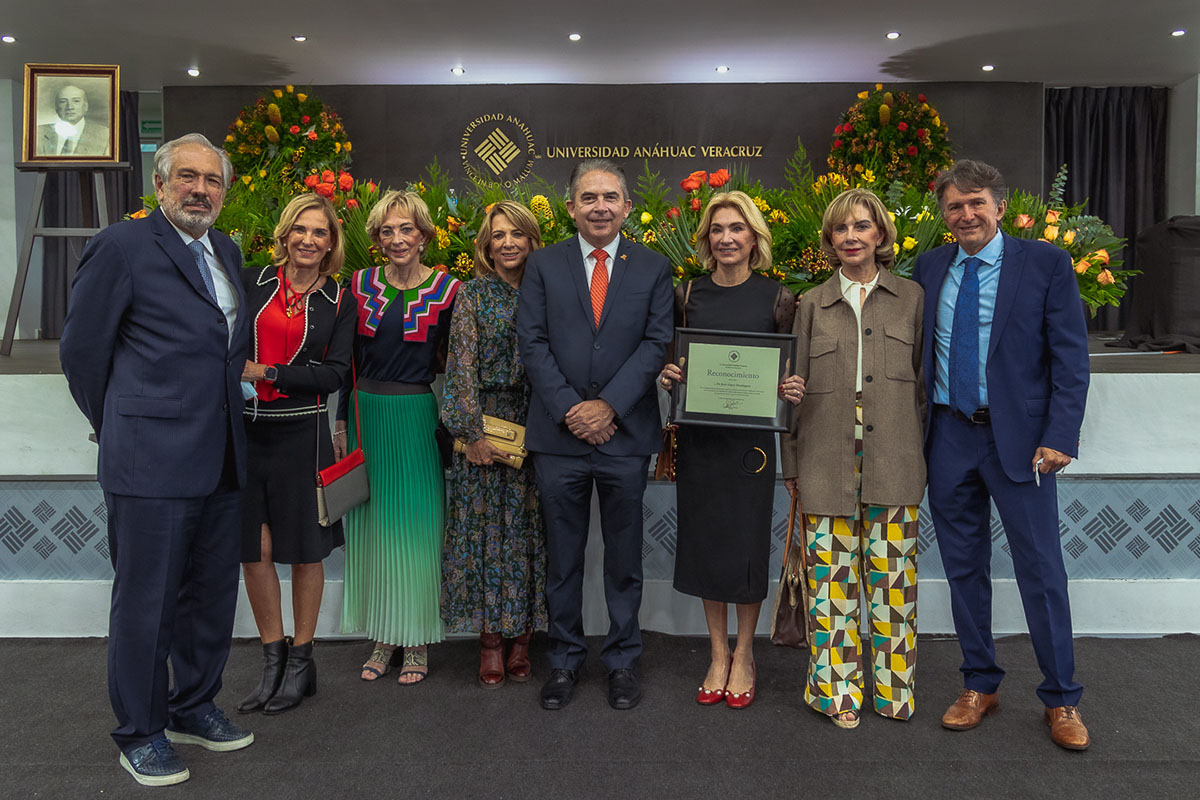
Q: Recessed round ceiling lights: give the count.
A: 9